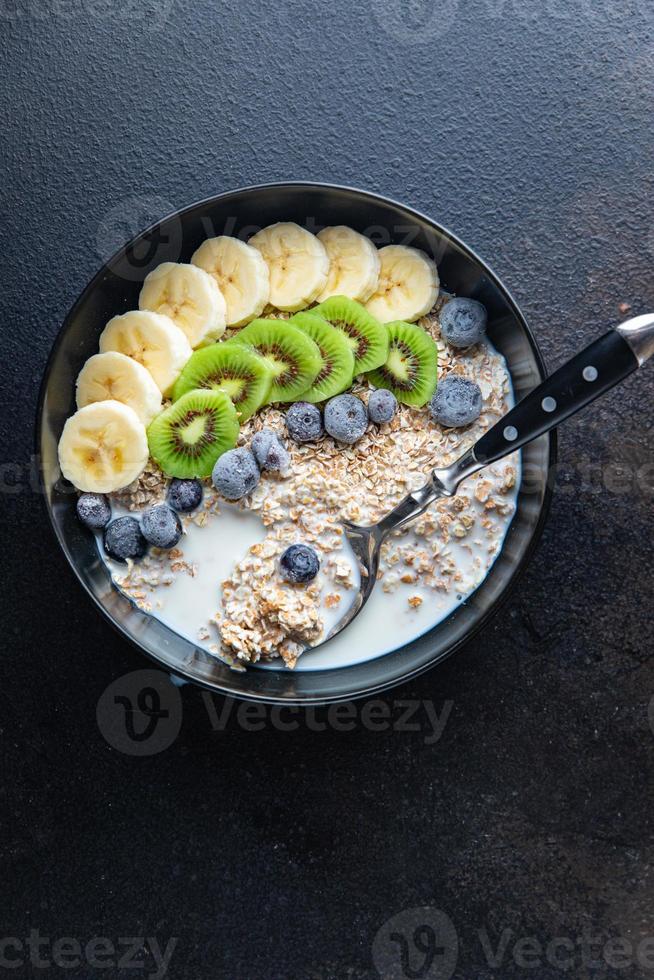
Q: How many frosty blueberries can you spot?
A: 12